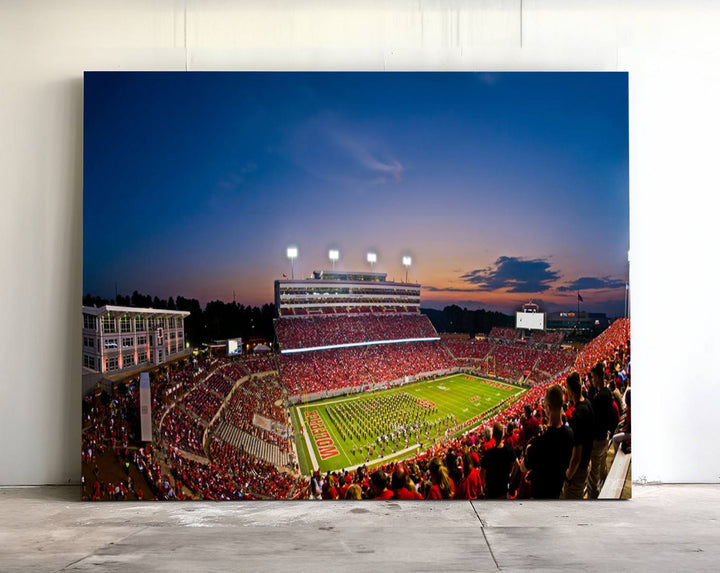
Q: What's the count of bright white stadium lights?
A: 4